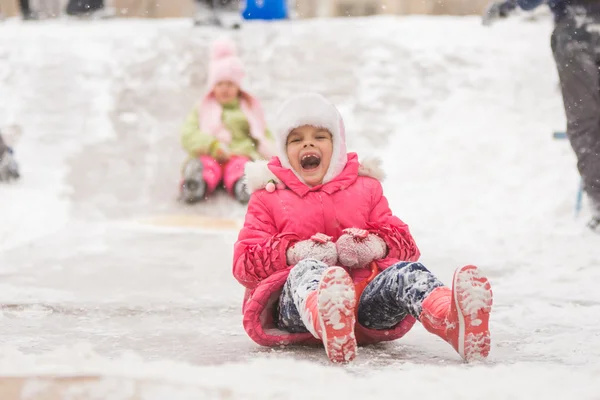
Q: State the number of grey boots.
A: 2